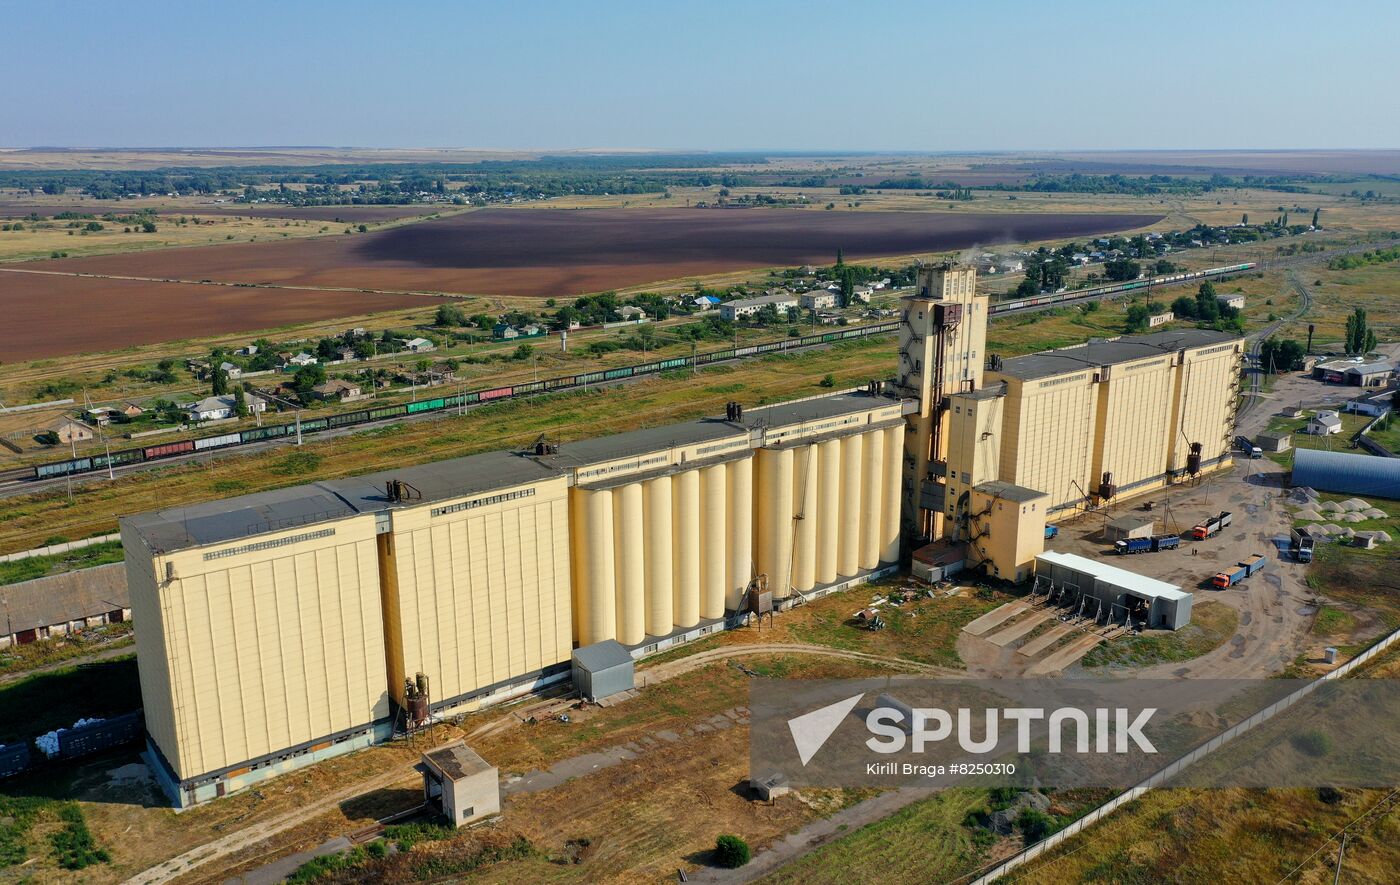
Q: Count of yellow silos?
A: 12